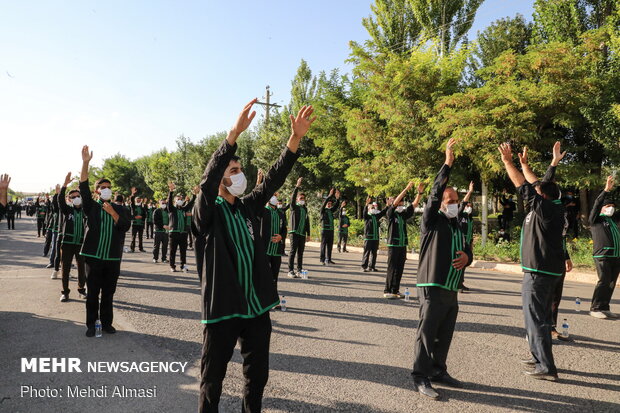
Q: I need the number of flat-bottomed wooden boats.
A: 0